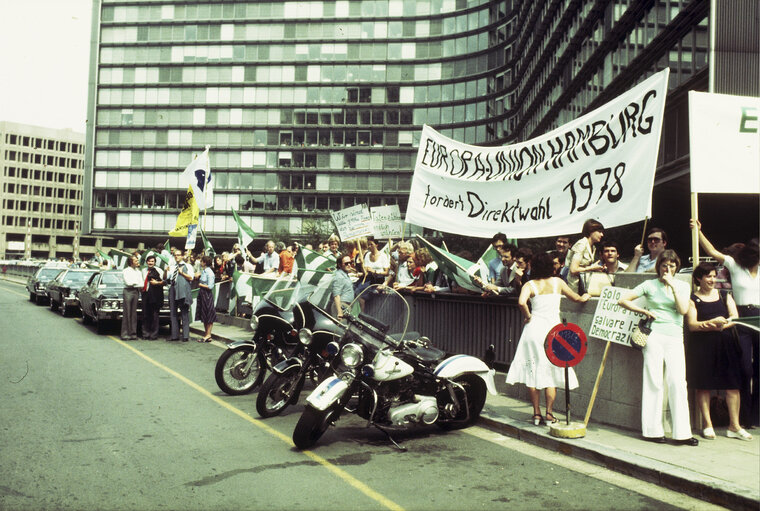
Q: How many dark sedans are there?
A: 3